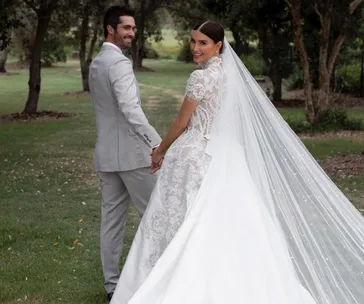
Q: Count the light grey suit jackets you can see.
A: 1